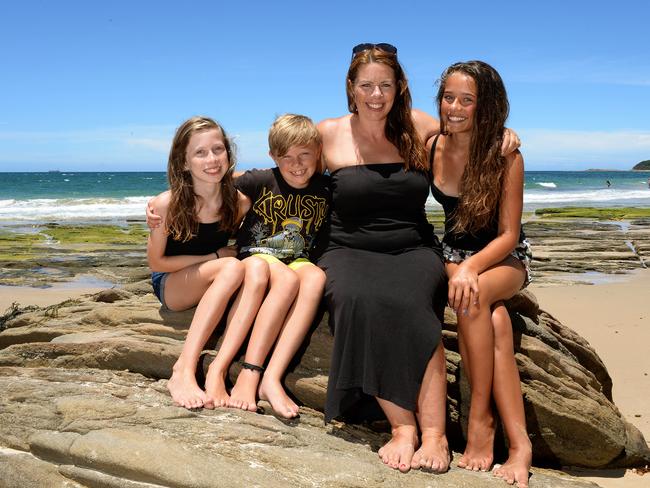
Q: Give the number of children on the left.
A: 2